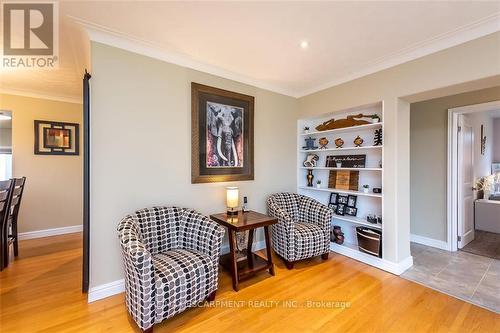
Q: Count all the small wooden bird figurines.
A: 3